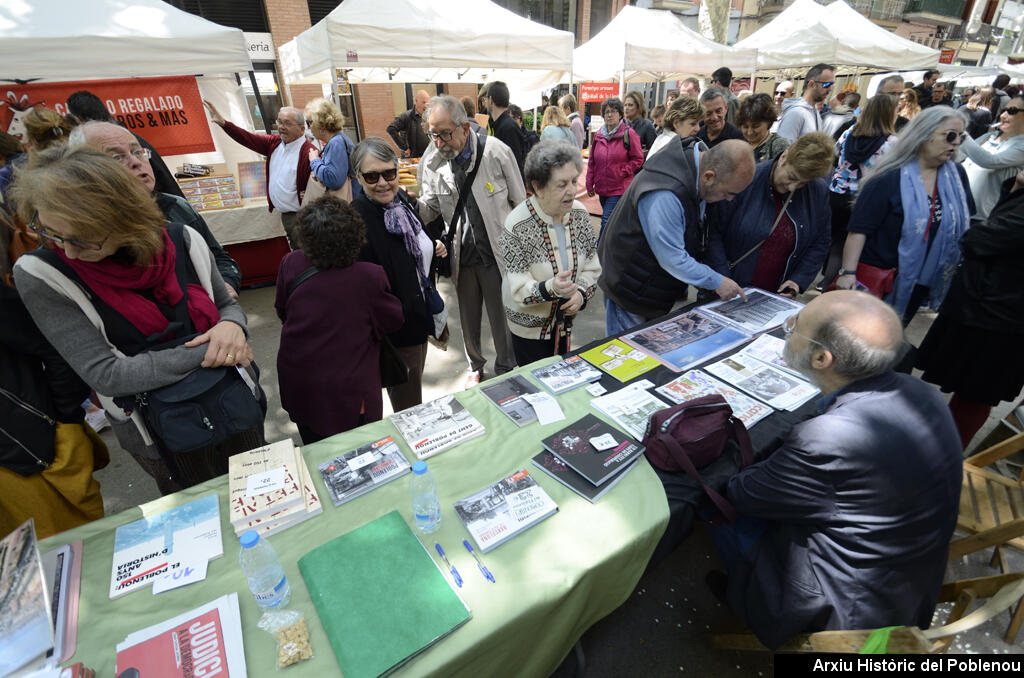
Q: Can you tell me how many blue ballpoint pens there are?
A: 2